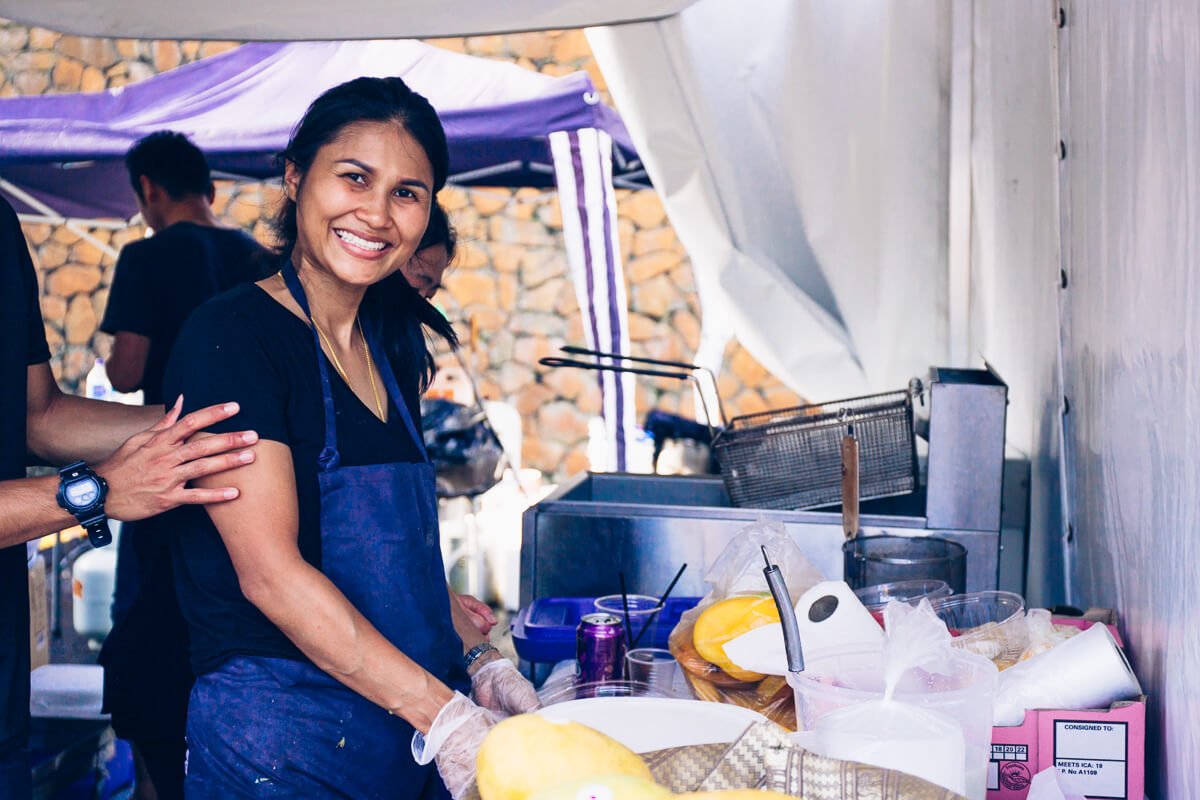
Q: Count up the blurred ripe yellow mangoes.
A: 3